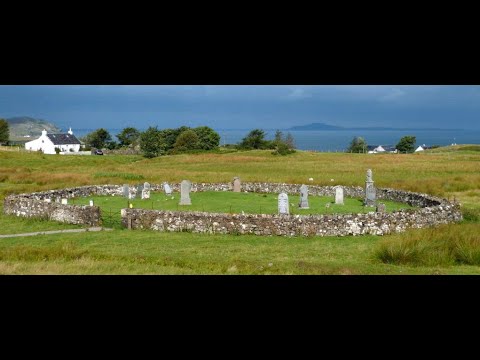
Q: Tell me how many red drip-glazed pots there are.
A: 0